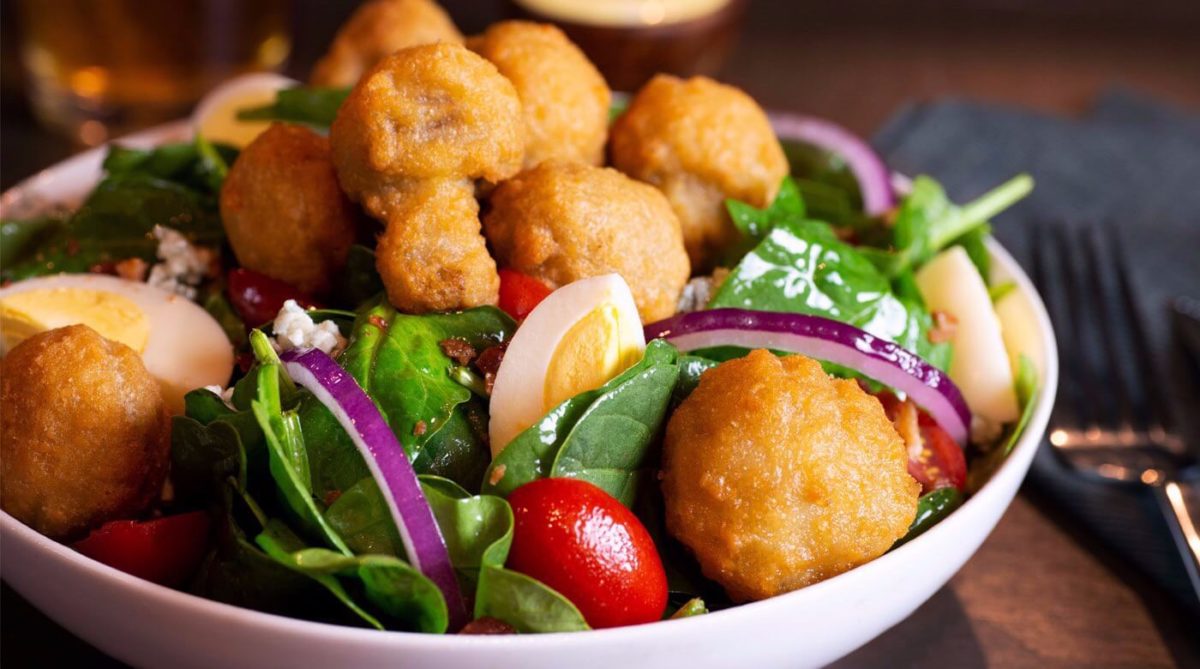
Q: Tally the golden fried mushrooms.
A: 8